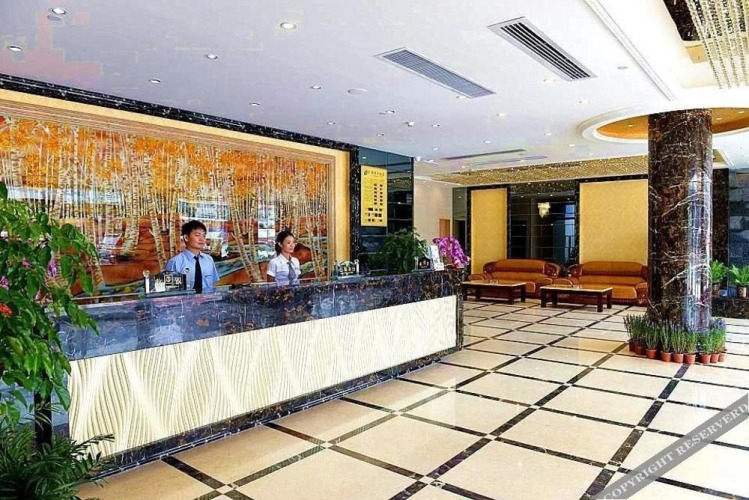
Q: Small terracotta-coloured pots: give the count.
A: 9